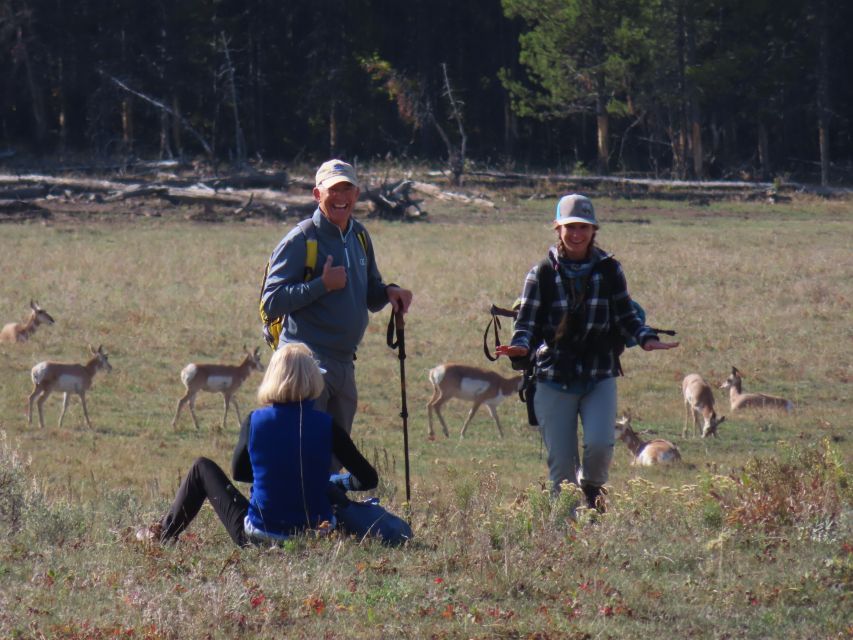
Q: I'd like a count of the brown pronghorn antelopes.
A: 7